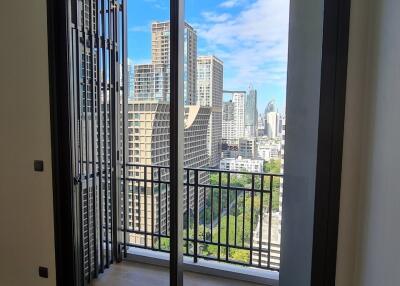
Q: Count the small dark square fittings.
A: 2